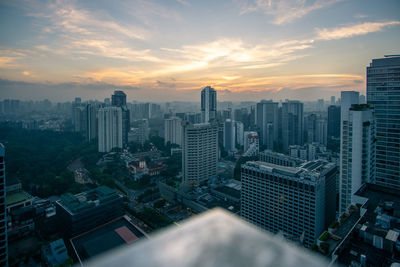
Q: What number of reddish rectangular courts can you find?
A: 1